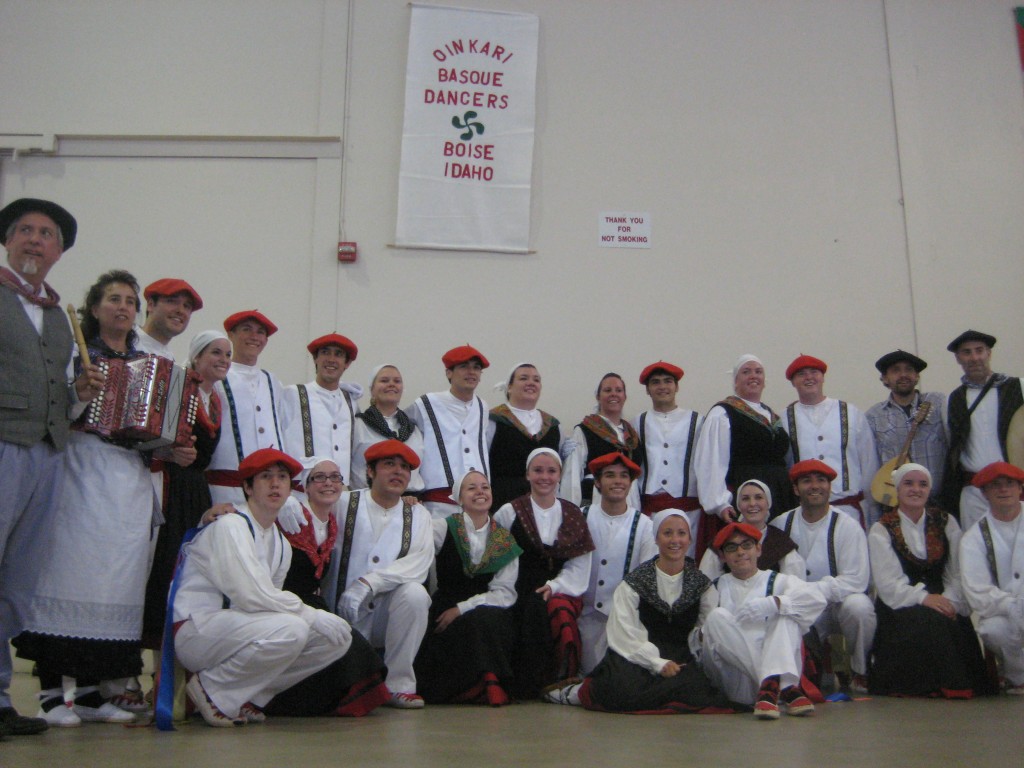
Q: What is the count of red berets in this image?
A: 12